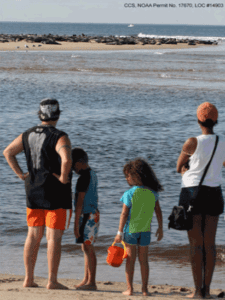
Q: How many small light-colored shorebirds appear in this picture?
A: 4